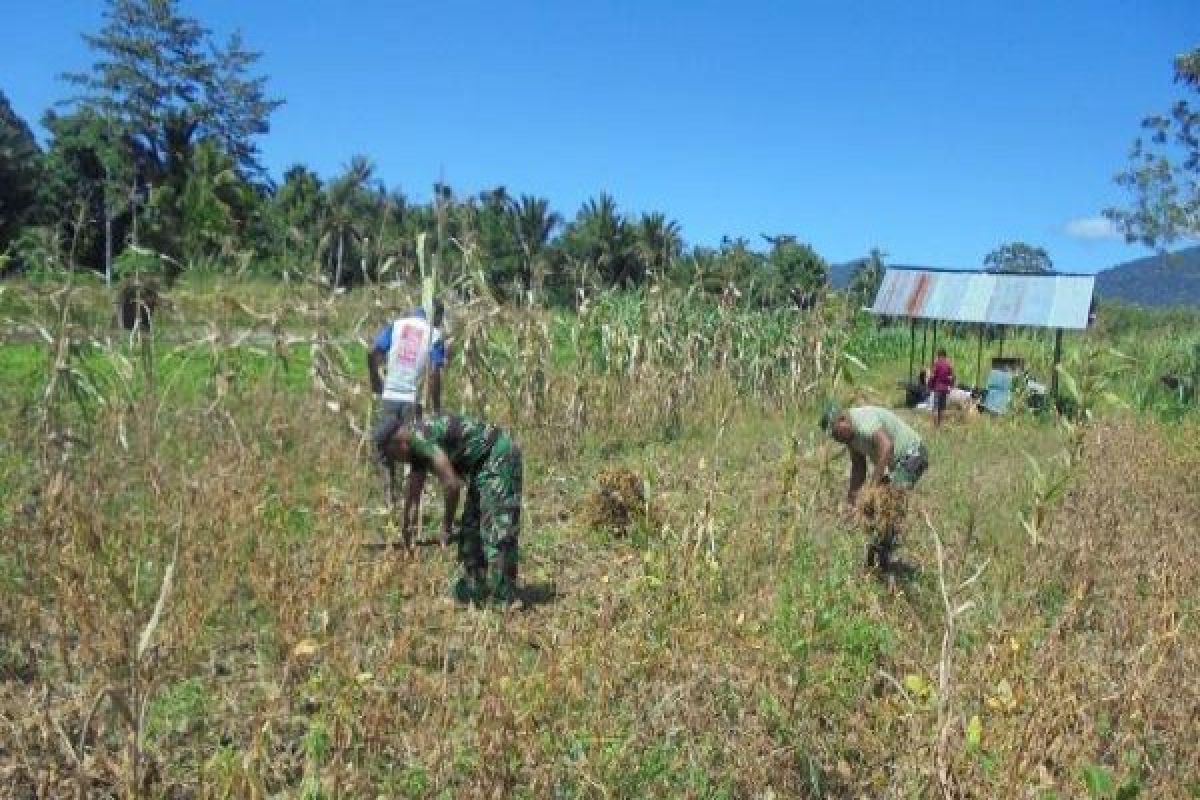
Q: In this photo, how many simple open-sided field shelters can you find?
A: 1